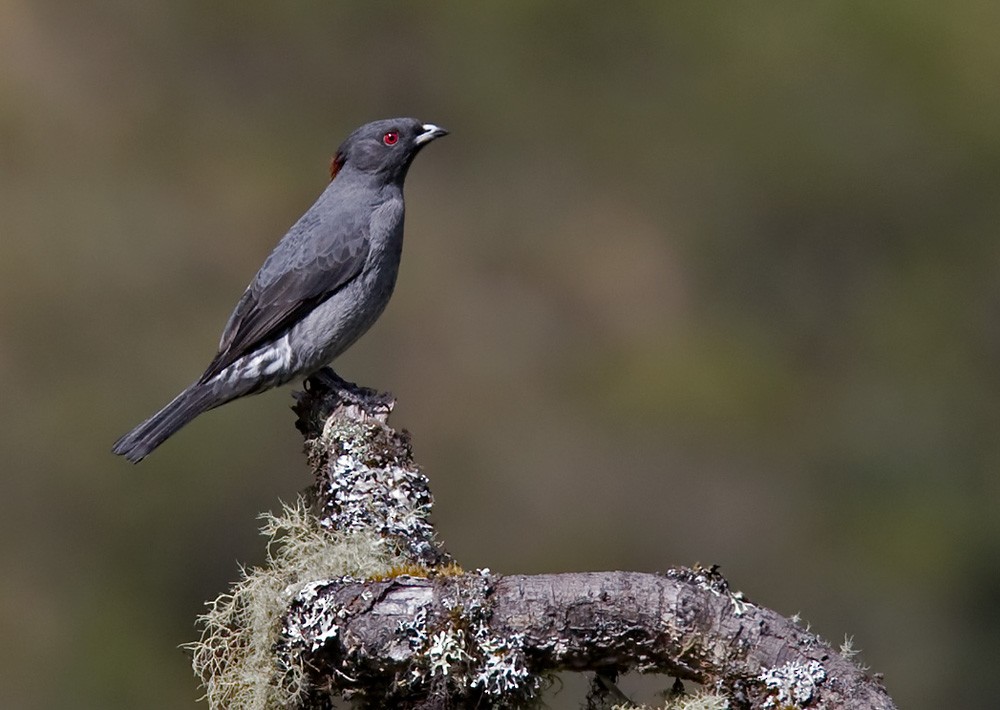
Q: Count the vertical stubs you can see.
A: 1